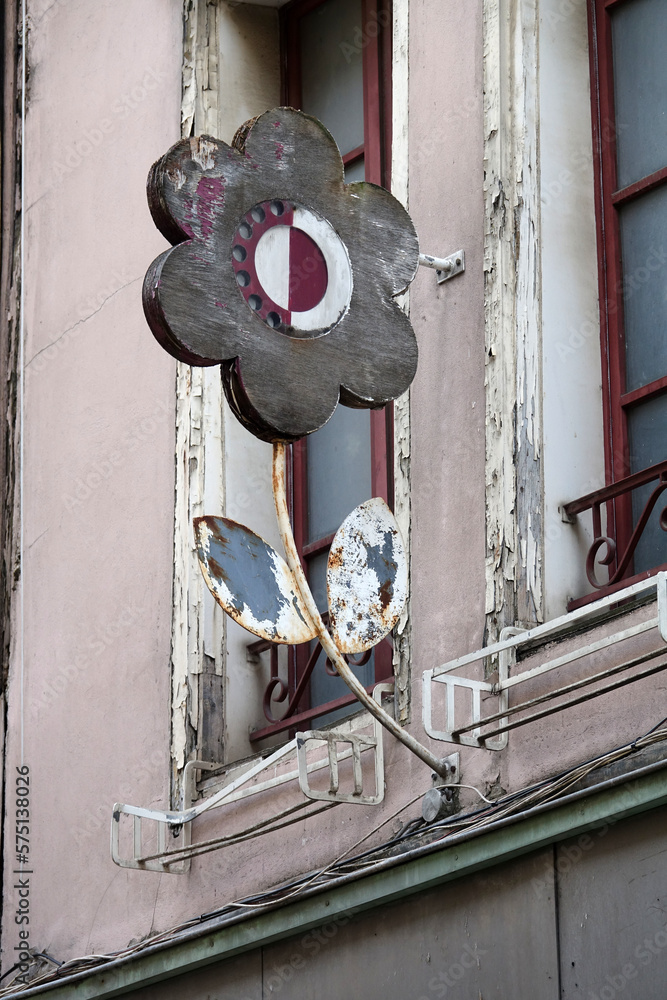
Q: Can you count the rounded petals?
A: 6